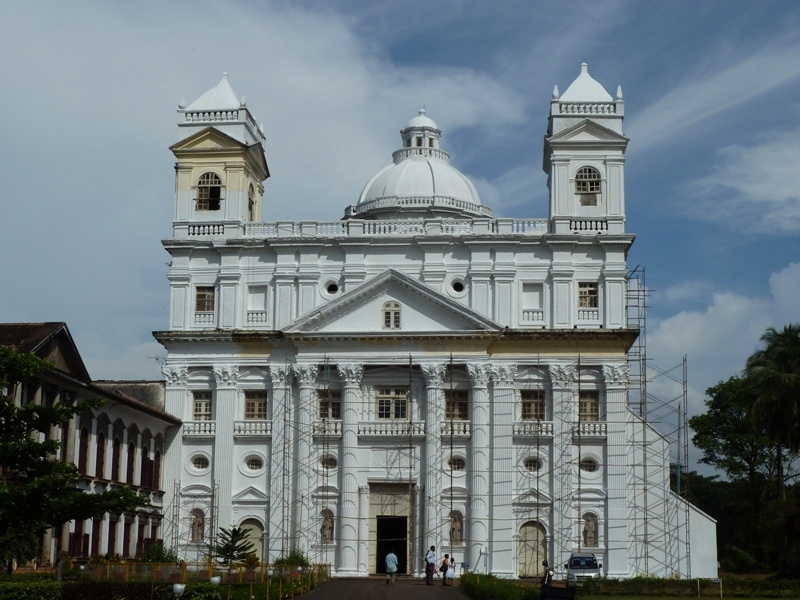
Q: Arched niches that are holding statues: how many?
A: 4